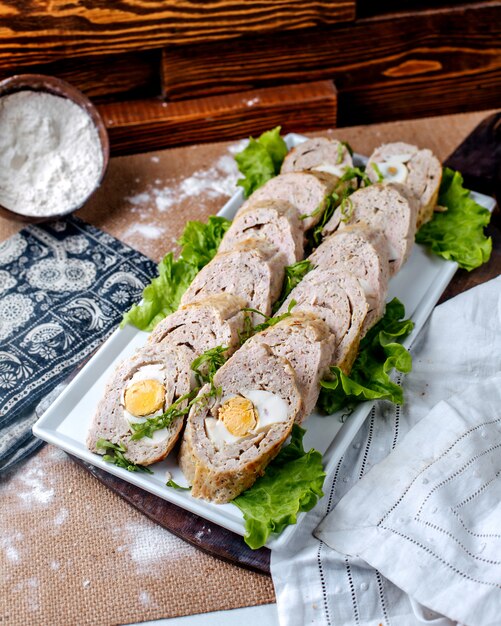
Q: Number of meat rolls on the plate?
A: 12